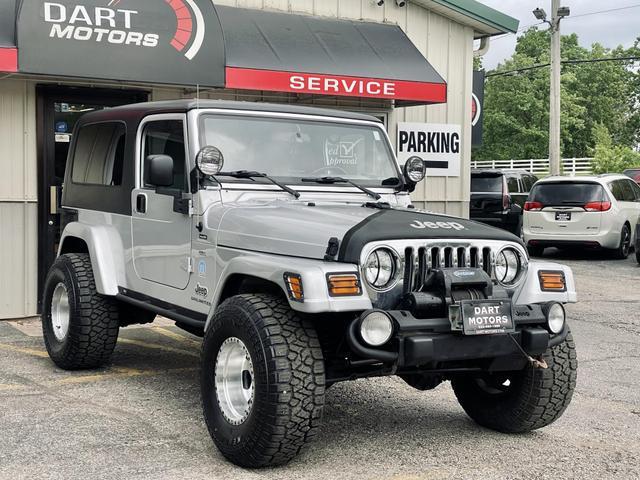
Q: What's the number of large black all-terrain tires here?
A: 3